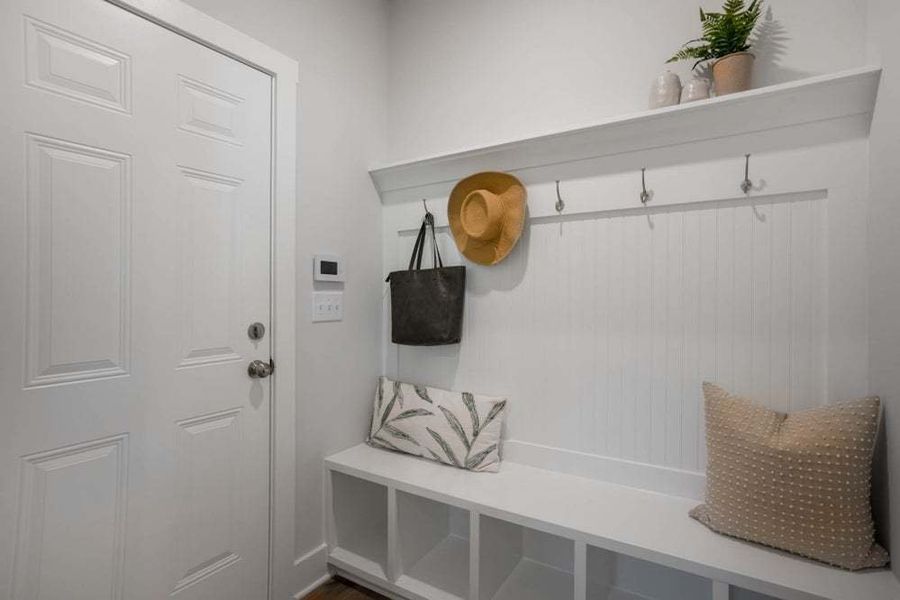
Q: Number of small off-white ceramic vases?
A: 2